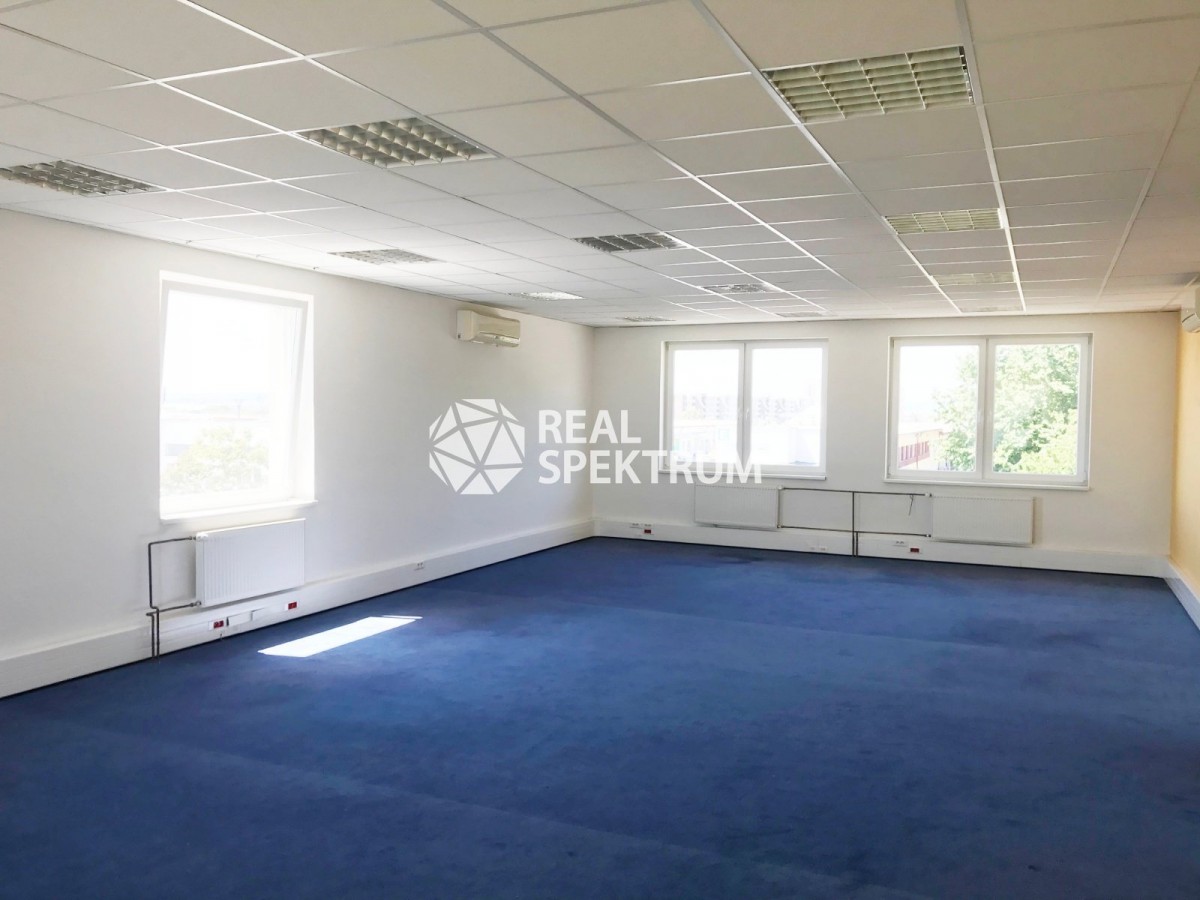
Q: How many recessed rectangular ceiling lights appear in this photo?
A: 12